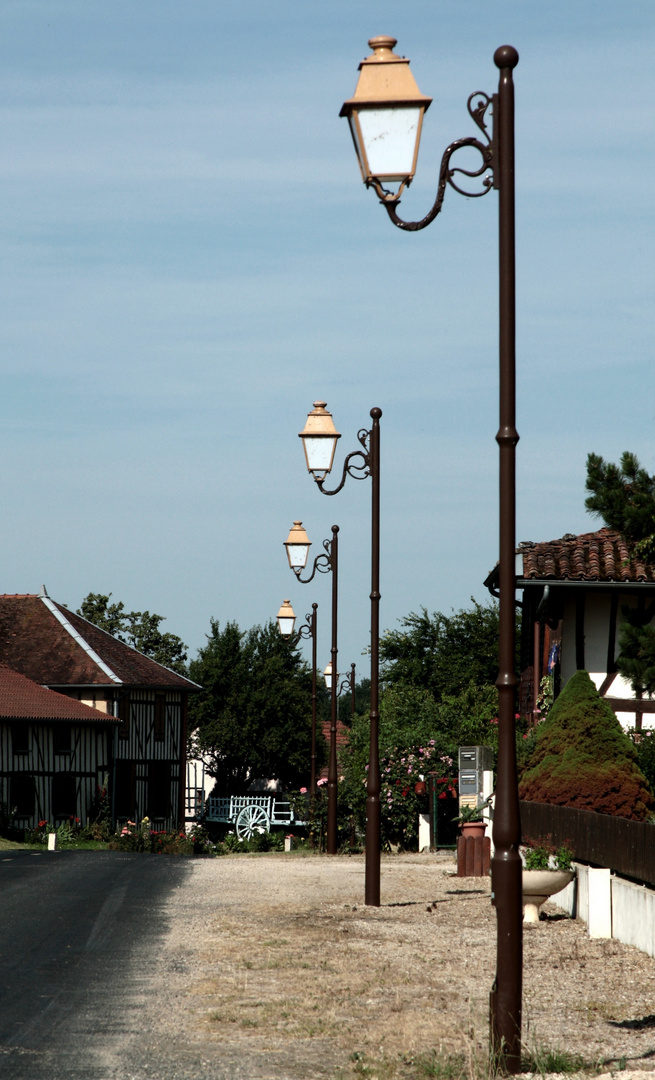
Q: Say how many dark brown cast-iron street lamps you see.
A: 5